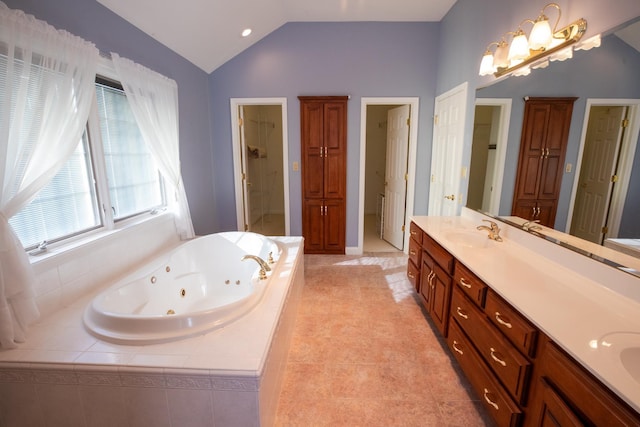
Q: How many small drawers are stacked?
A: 3